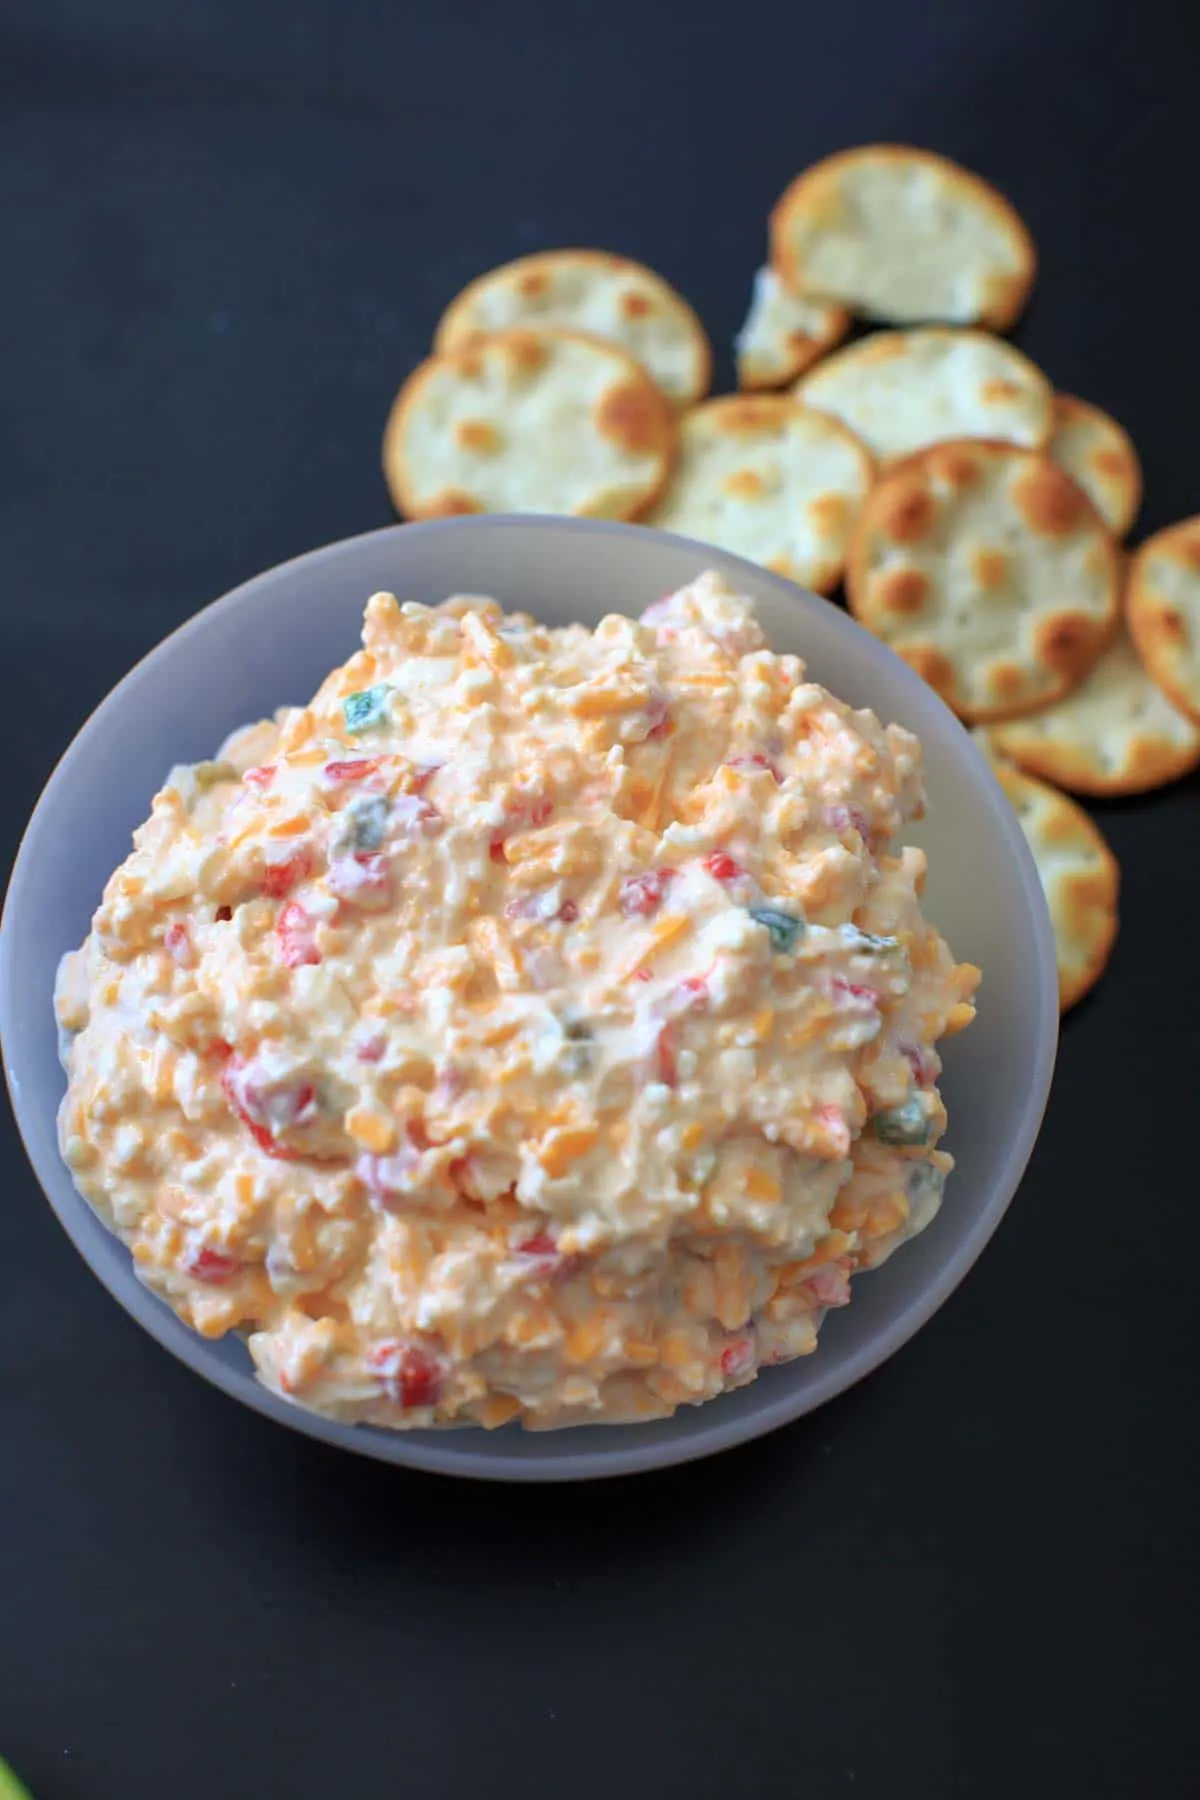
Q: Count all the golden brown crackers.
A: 11